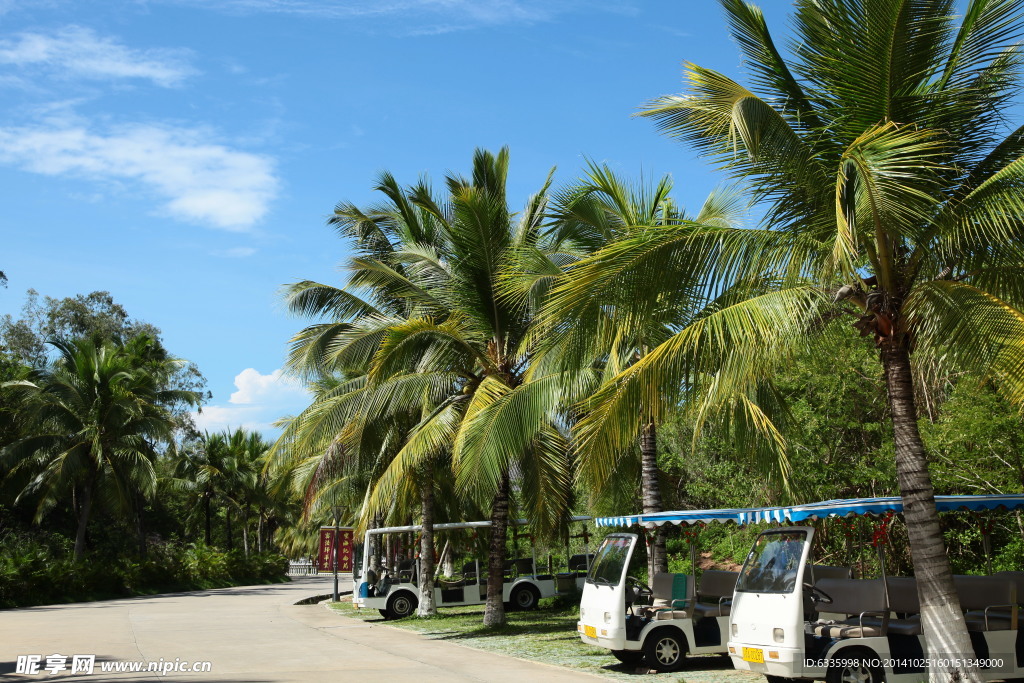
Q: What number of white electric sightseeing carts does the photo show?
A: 3